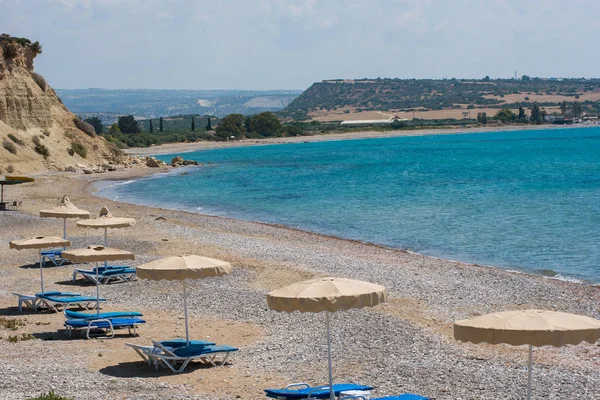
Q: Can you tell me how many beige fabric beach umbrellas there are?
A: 7